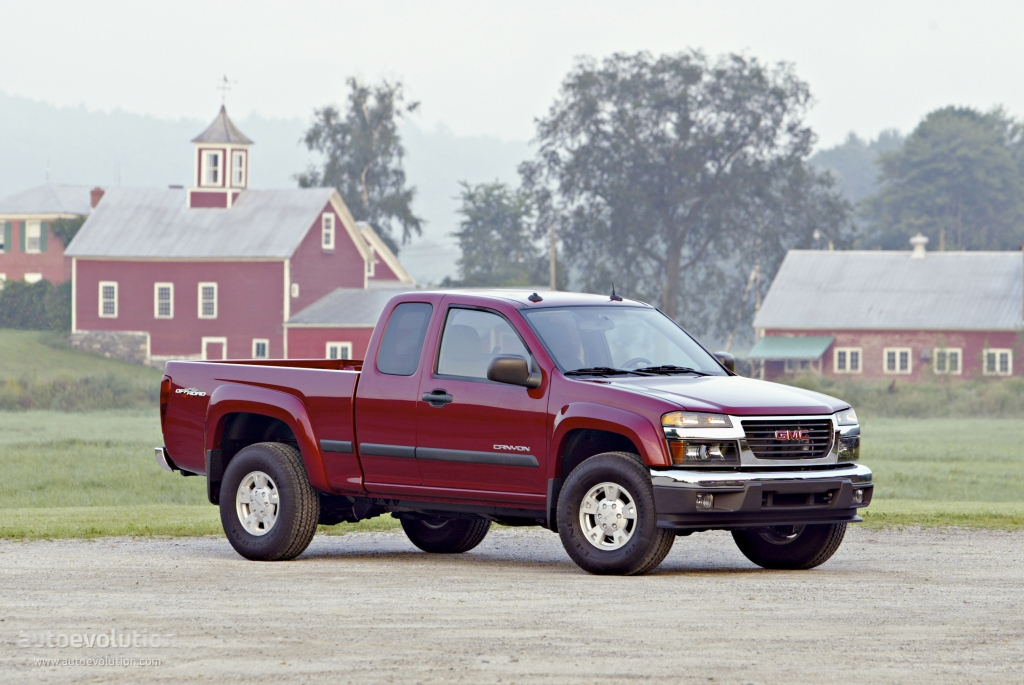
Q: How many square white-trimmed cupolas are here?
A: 1